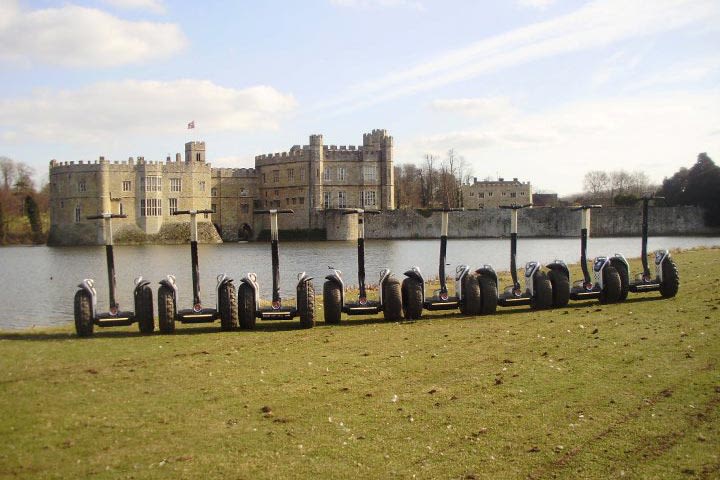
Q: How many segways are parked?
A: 8